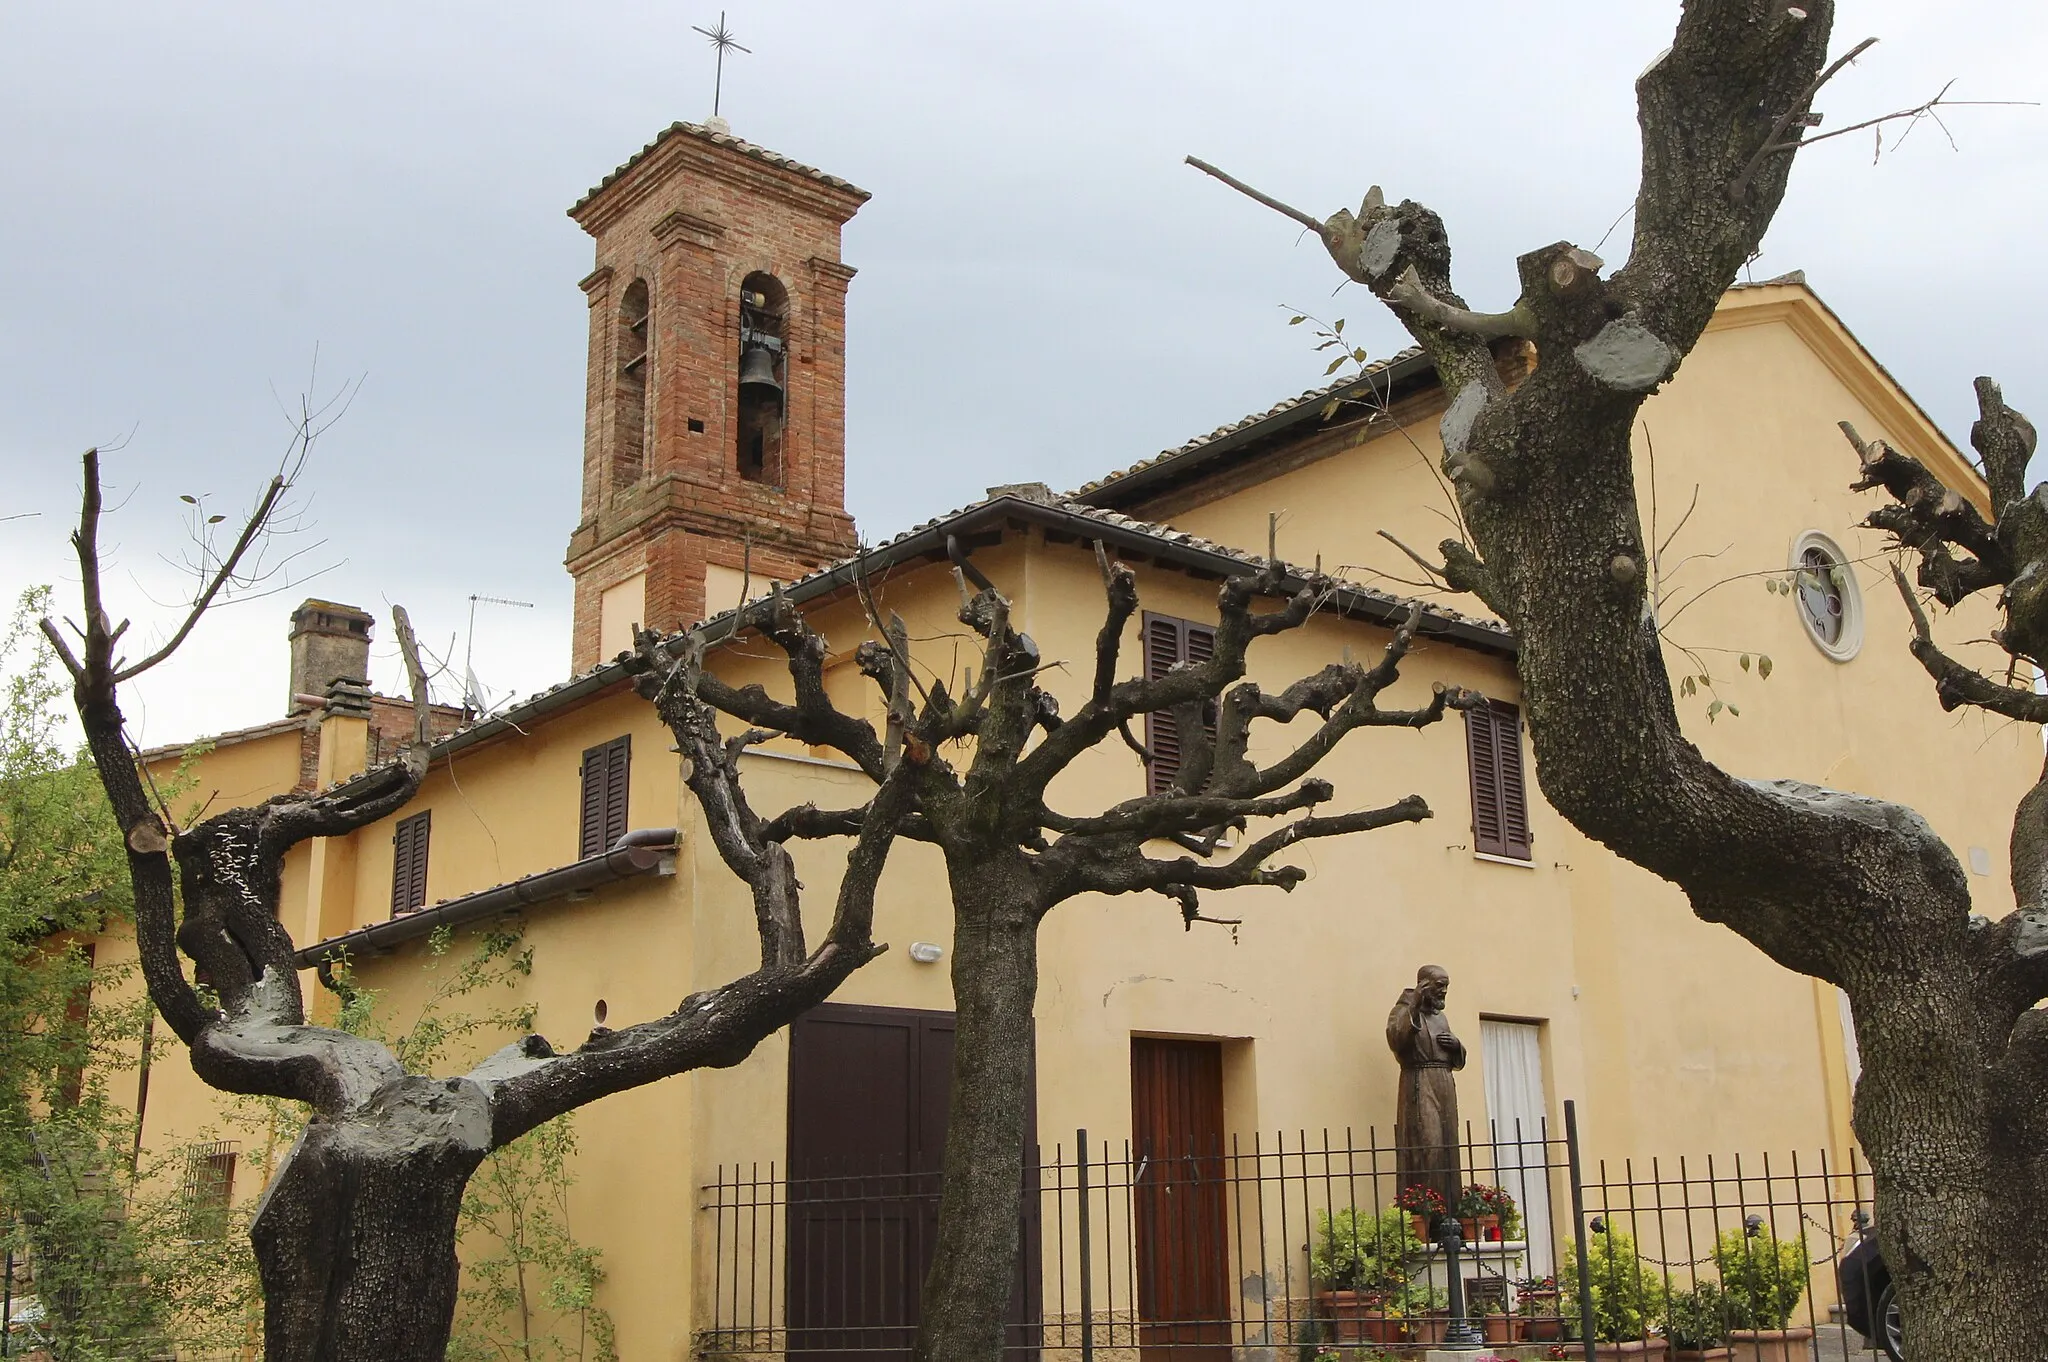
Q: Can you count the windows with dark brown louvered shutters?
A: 4